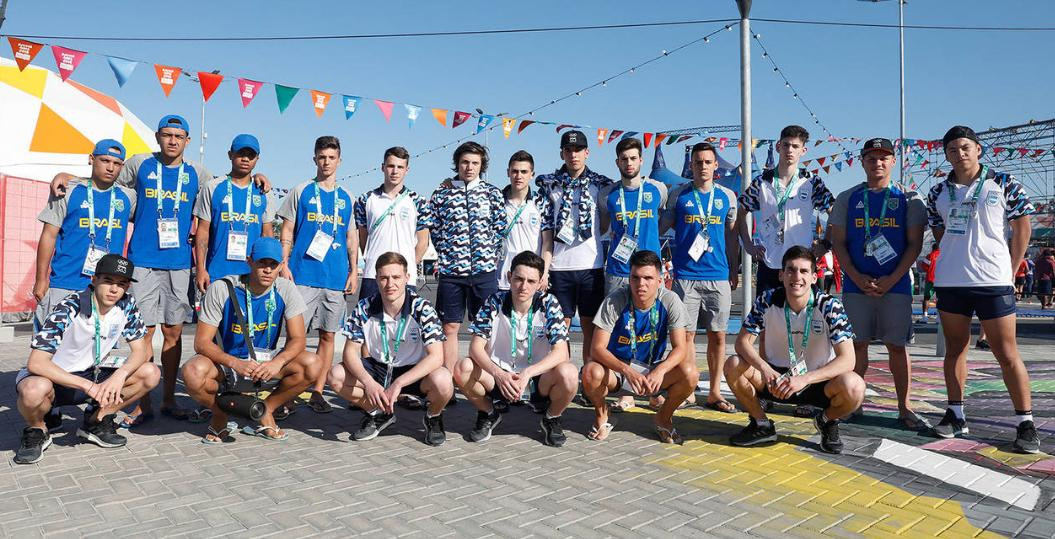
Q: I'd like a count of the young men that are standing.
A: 13